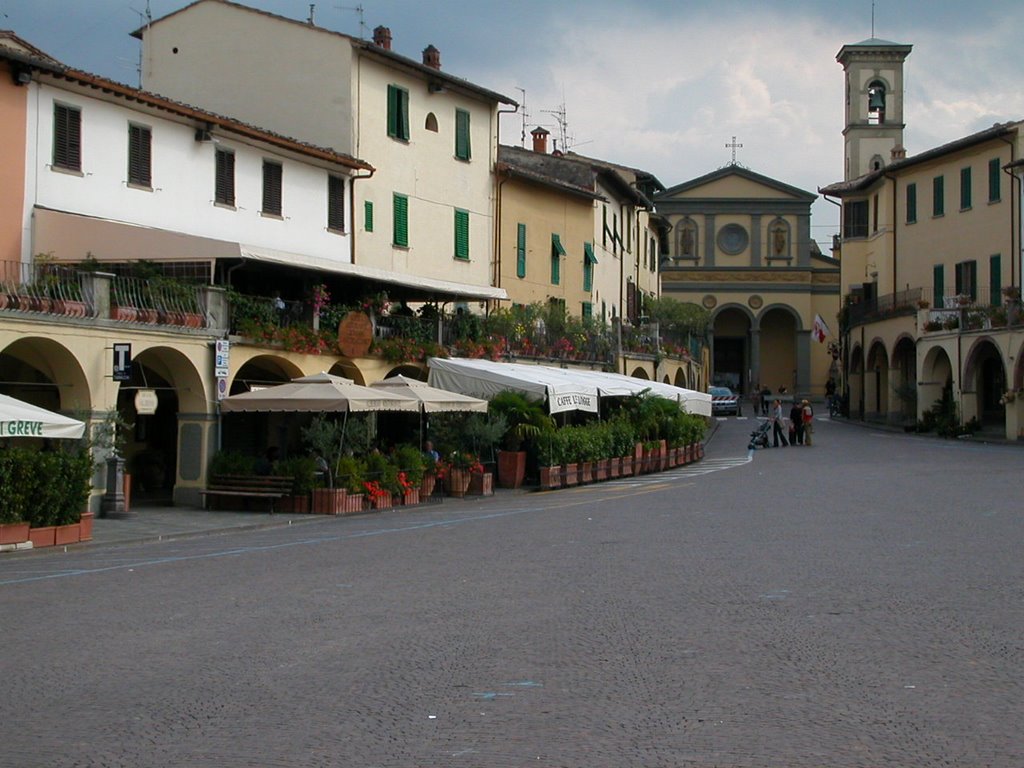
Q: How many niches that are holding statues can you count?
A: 2